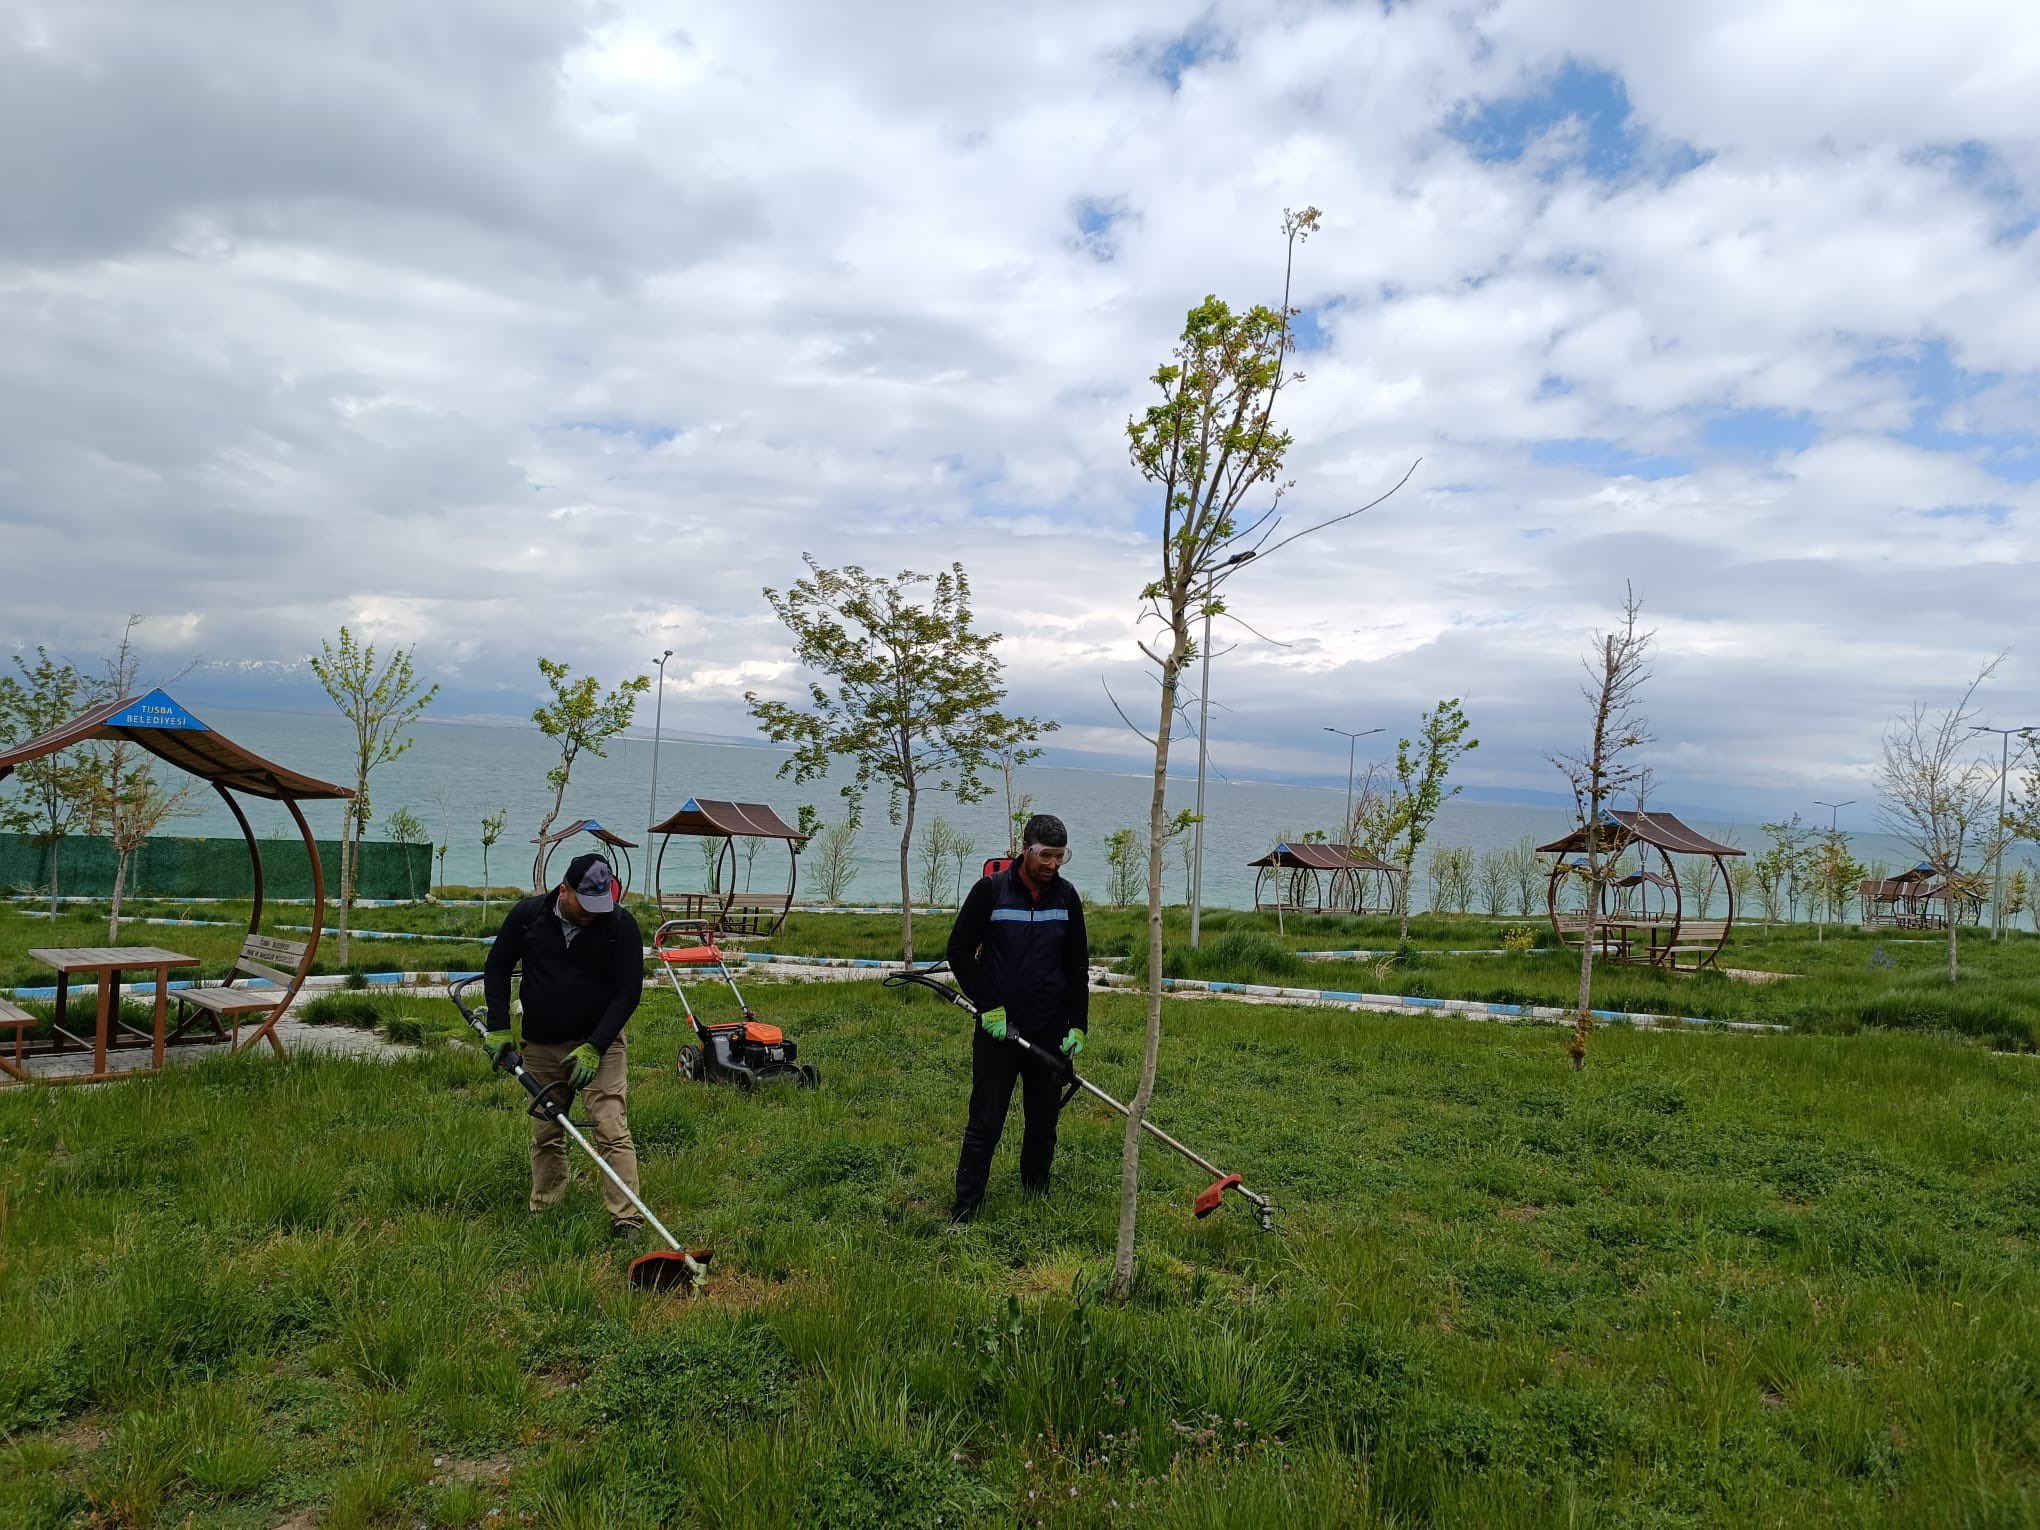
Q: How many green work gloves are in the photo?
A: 4